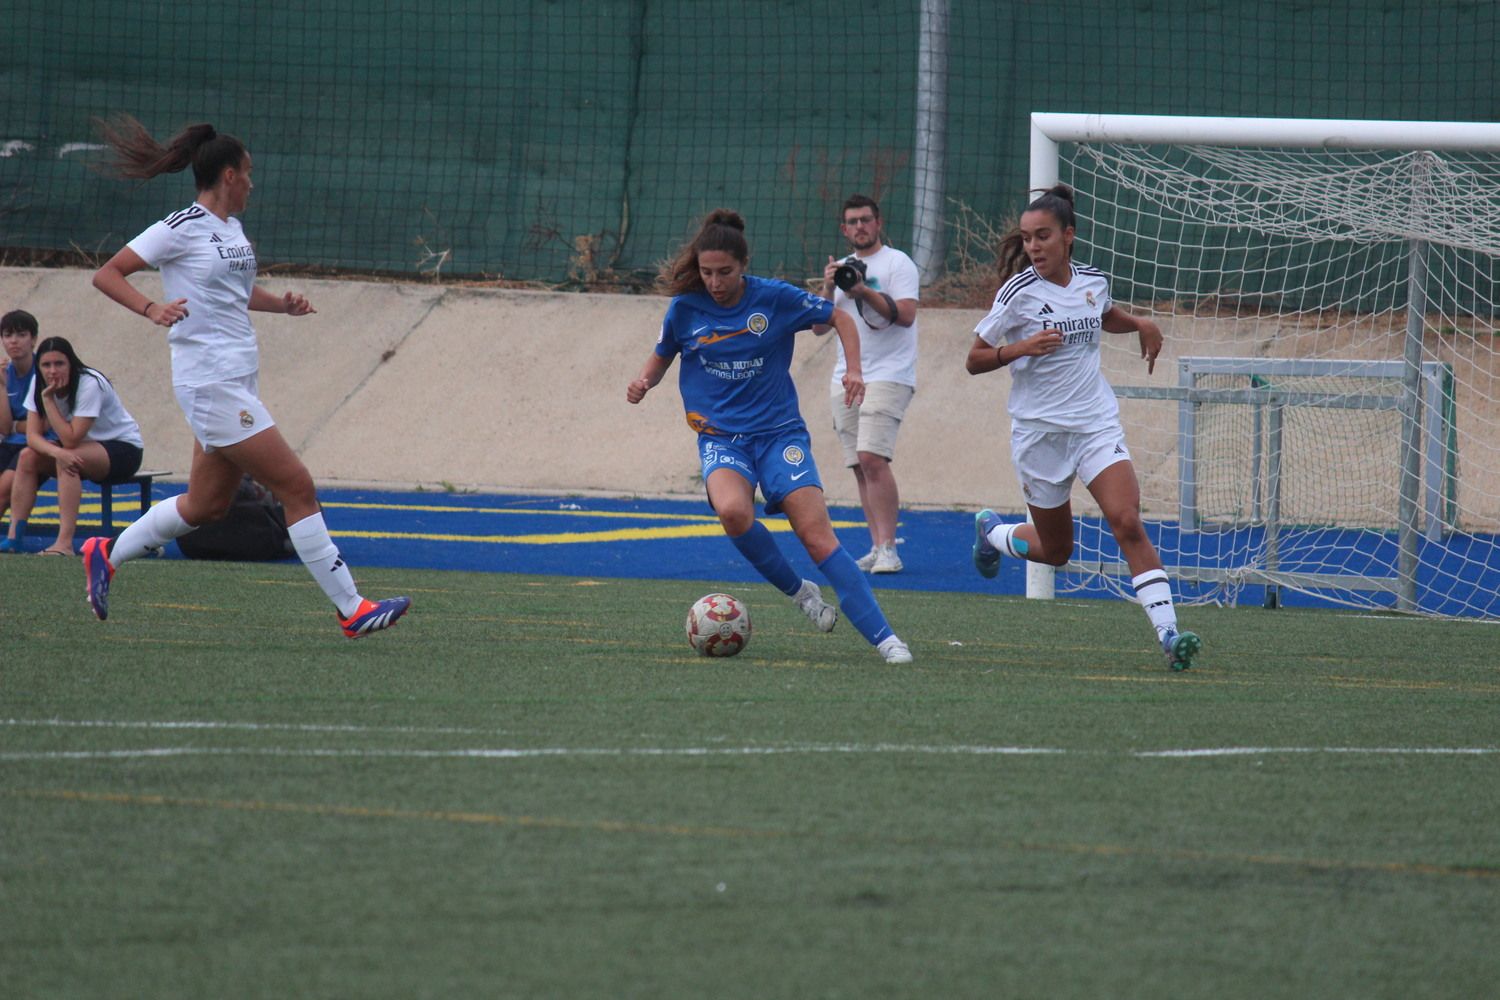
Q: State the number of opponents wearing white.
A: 2